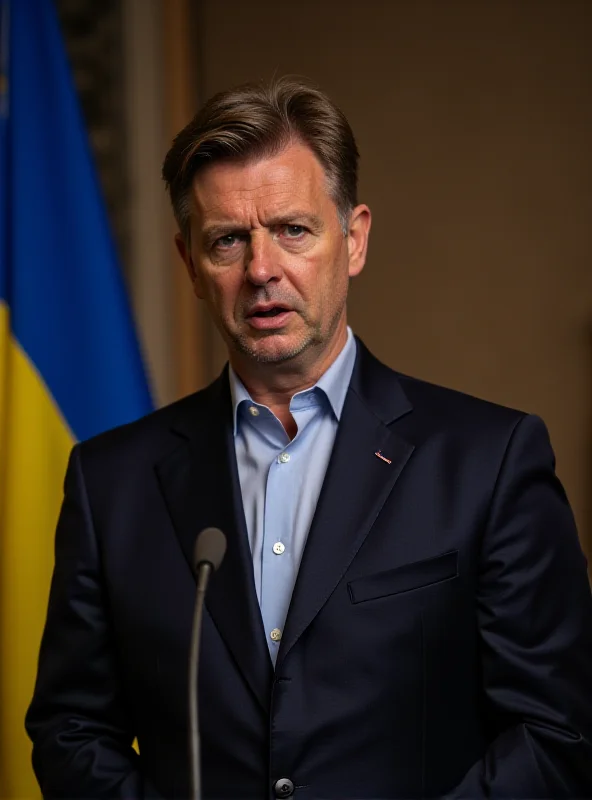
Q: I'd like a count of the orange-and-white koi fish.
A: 0